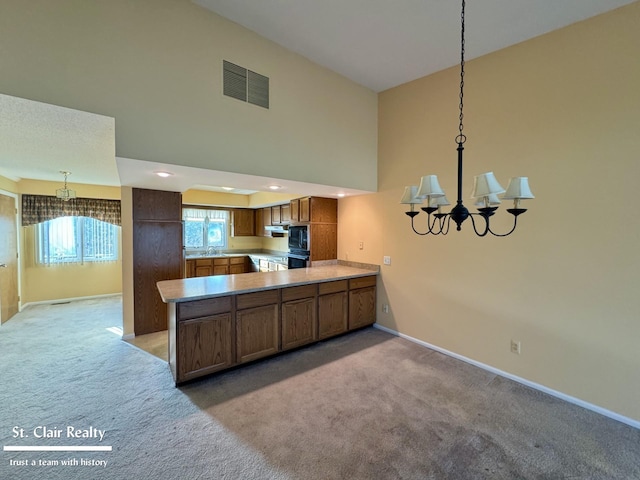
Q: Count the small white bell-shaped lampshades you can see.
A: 6